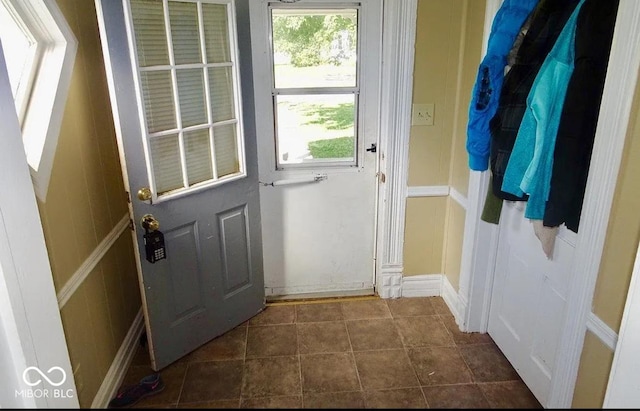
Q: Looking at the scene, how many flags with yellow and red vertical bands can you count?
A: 0